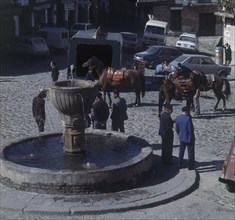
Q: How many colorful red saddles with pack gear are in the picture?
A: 2